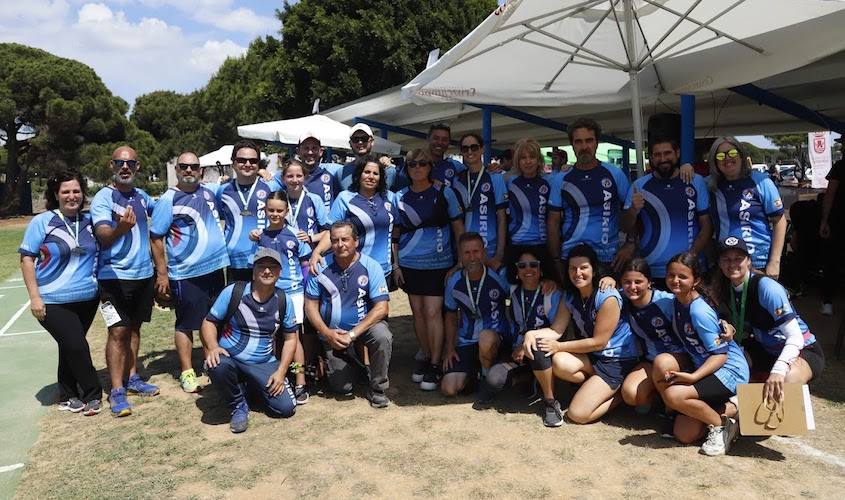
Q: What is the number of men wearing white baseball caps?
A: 2